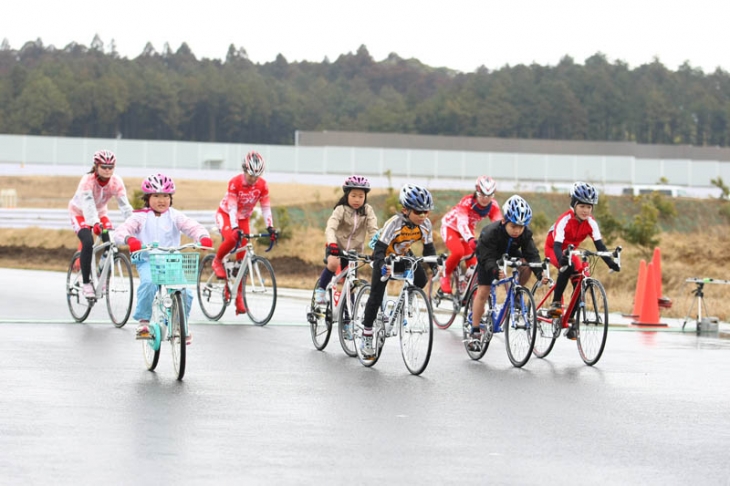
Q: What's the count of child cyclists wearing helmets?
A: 5